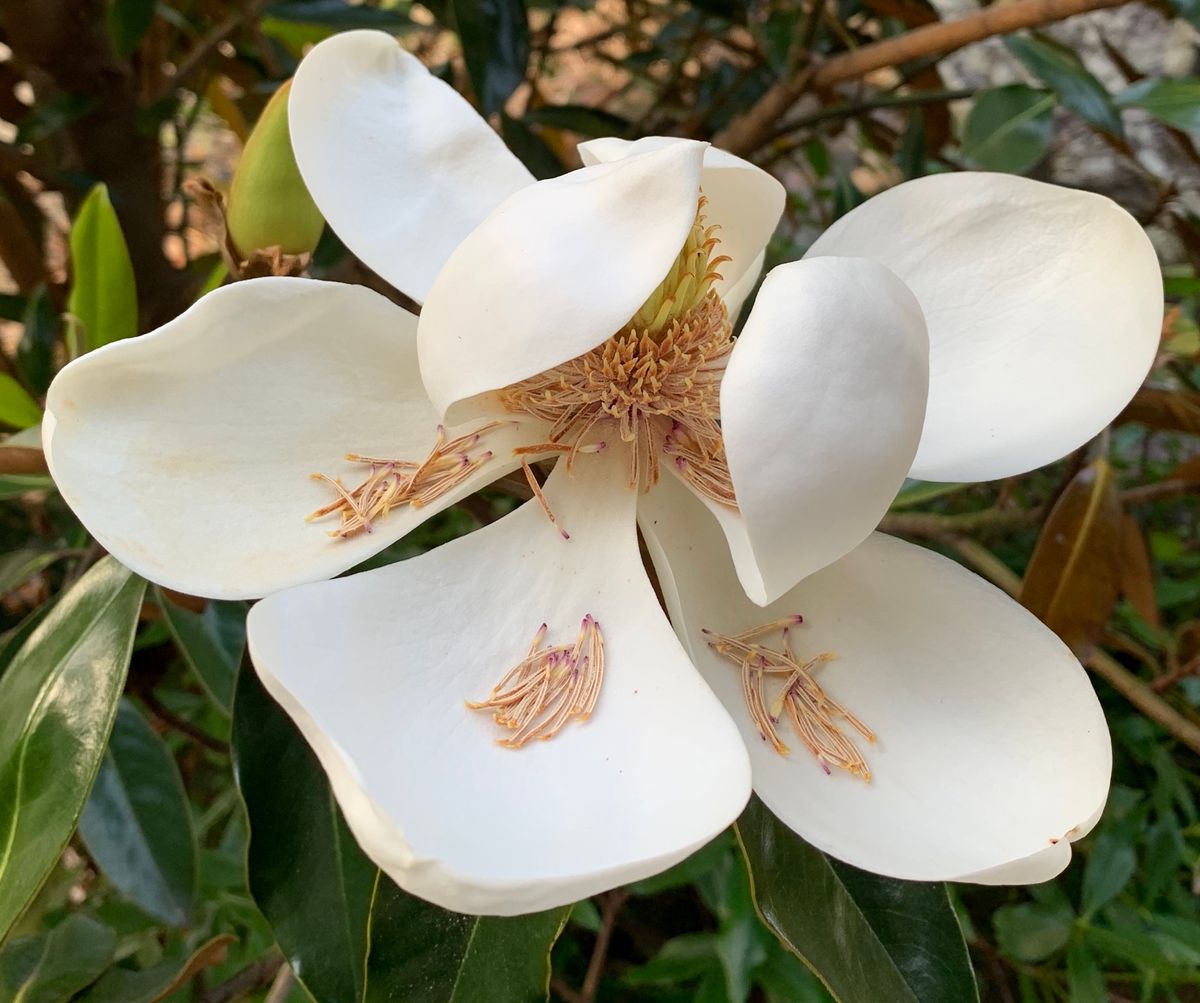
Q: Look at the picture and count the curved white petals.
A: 8